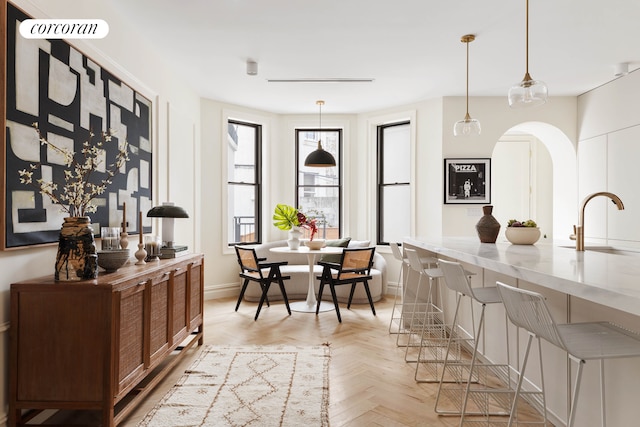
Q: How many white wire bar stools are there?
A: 4